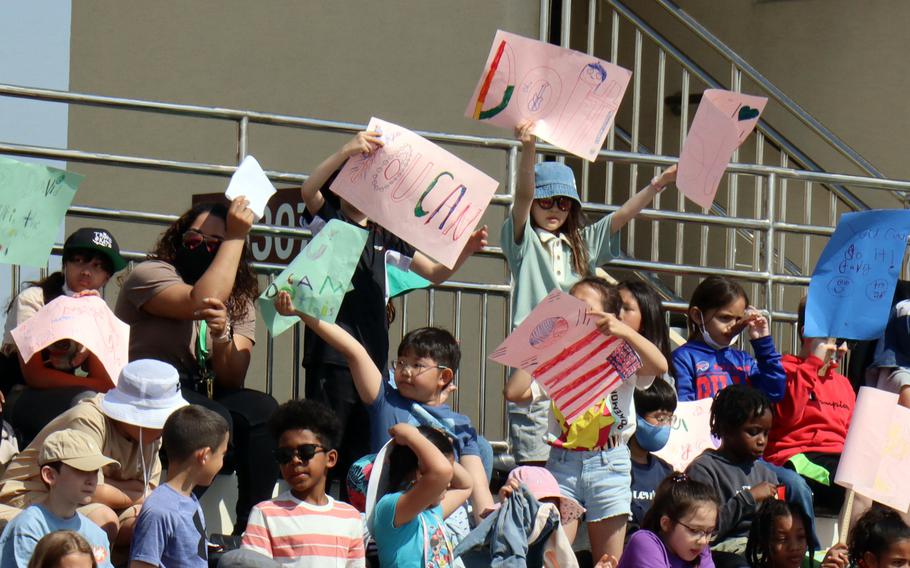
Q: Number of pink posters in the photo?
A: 7